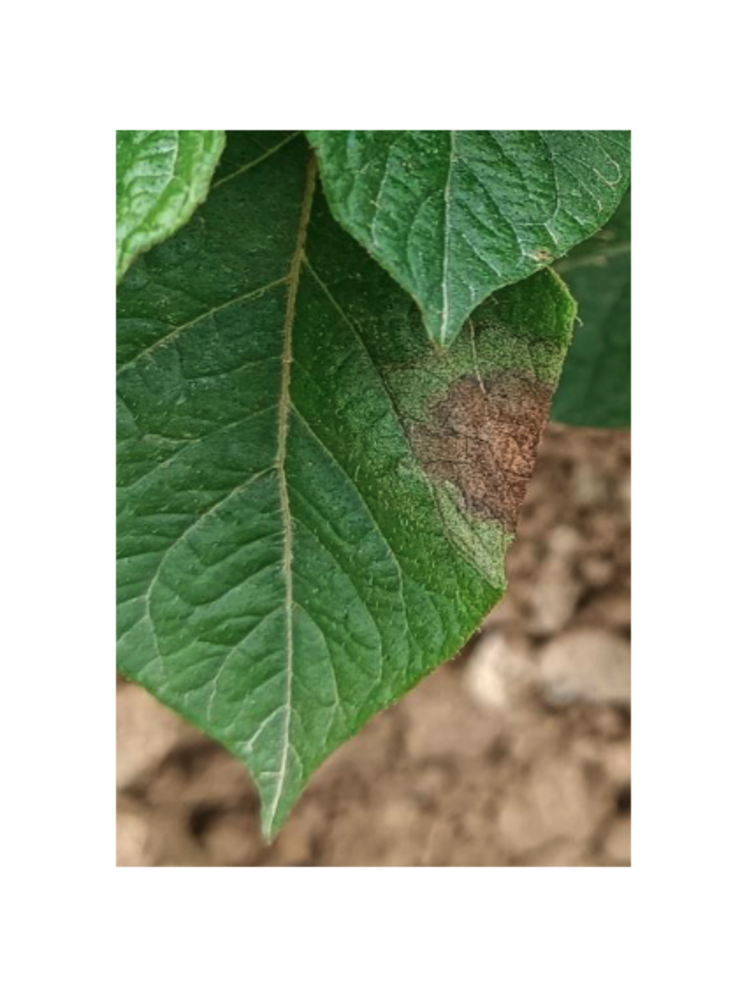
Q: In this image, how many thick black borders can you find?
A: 0